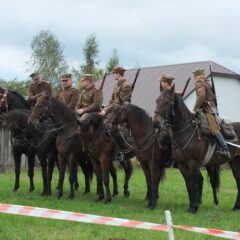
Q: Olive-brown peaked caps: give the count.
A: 6